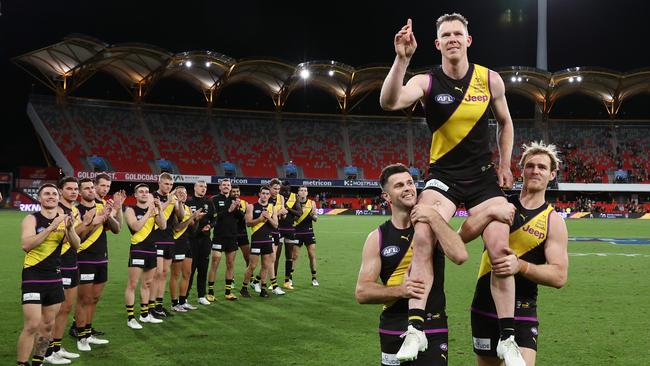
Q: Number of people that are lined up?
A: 14